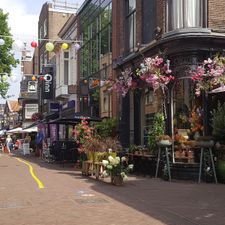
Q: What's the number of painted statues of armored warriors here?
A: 0